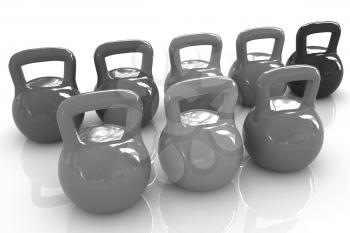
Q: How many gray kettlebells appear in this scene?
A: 7